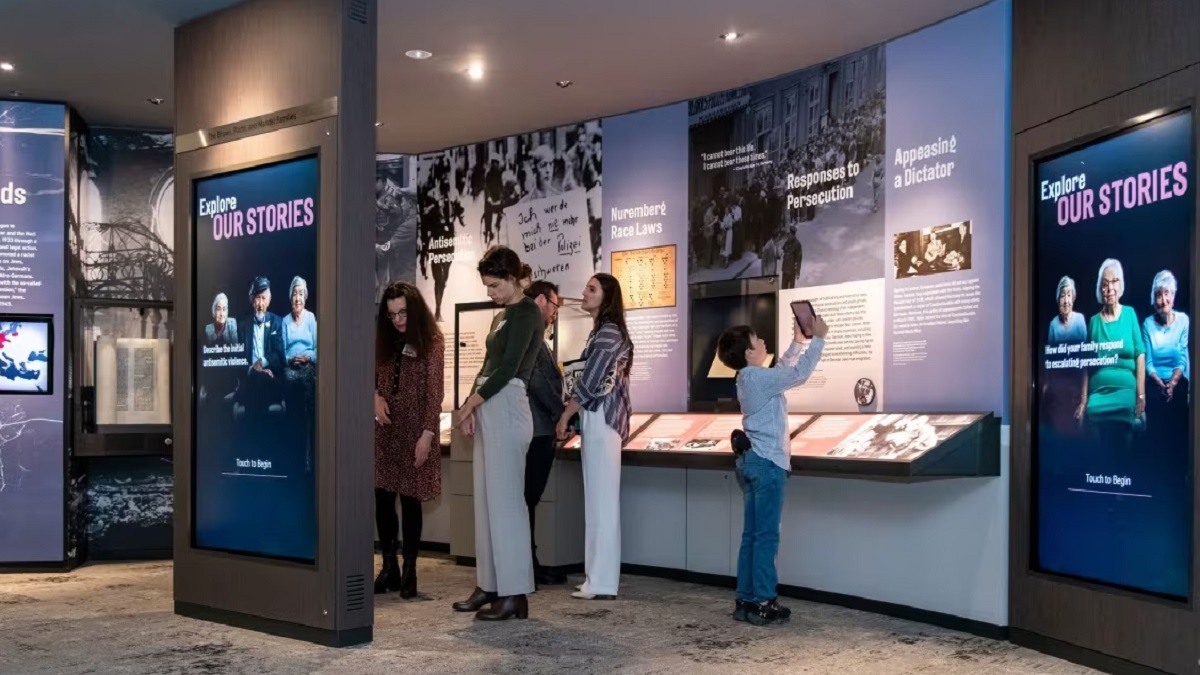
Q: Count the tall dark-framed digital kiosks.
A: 2